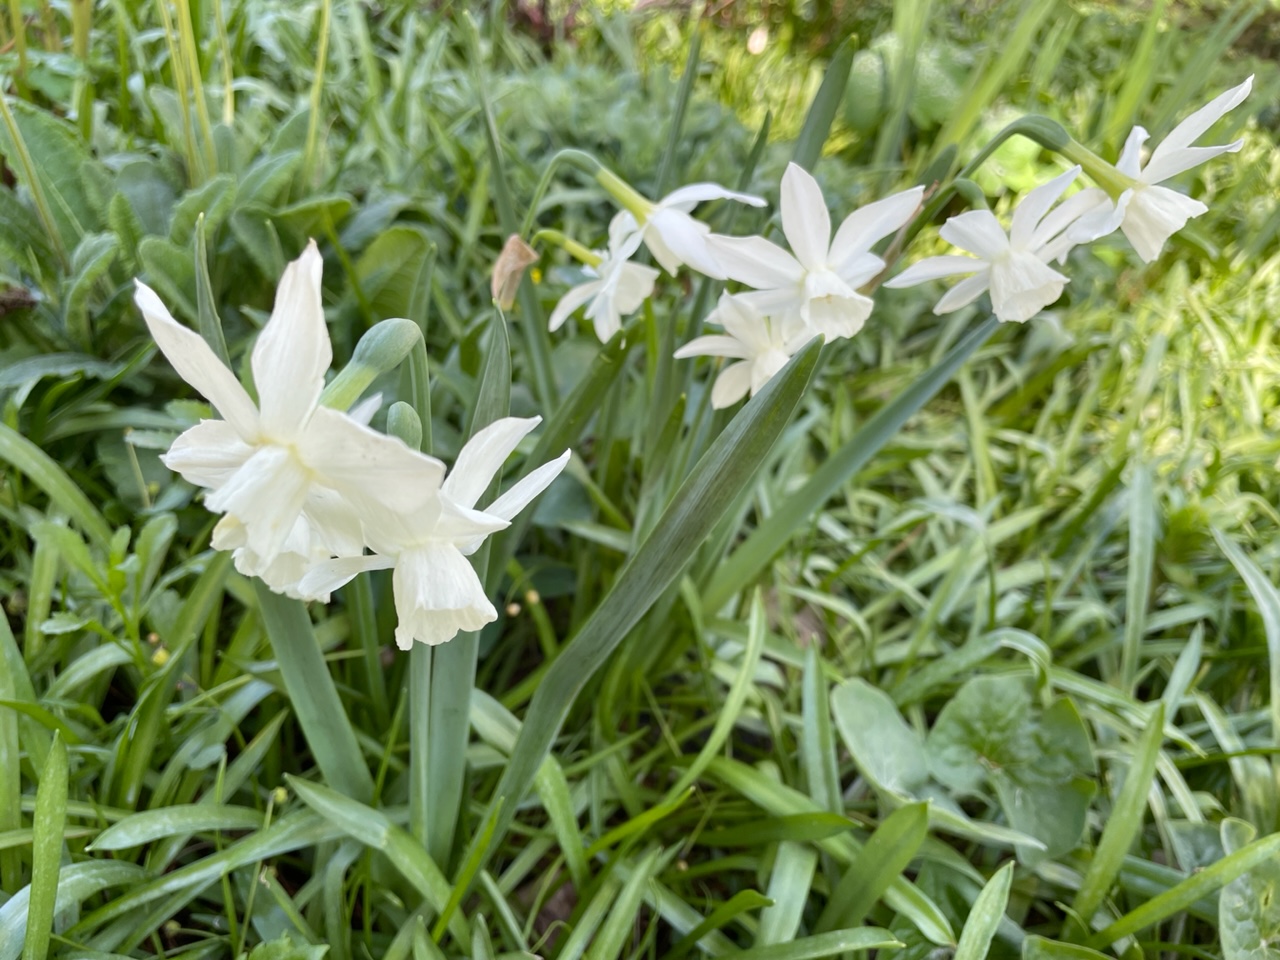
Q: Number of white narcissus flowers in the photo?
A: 9